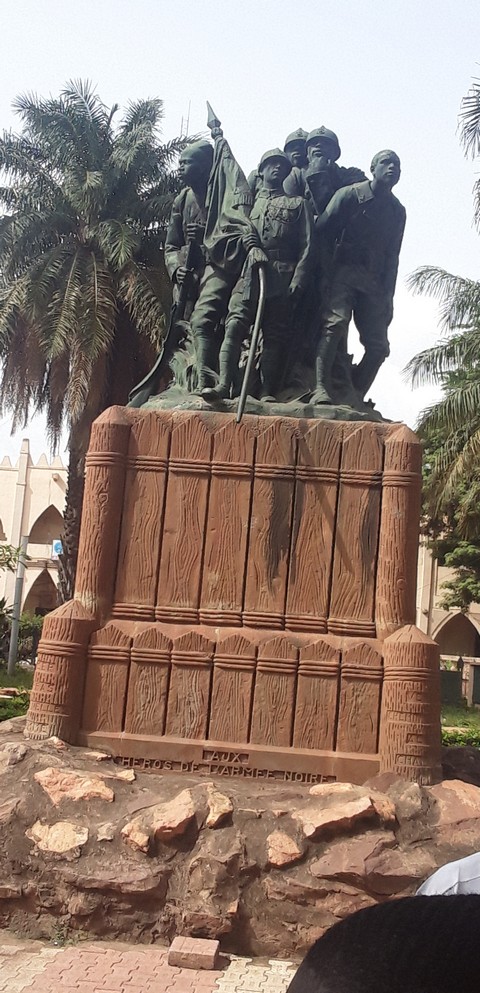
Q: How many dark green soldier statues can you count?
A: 5